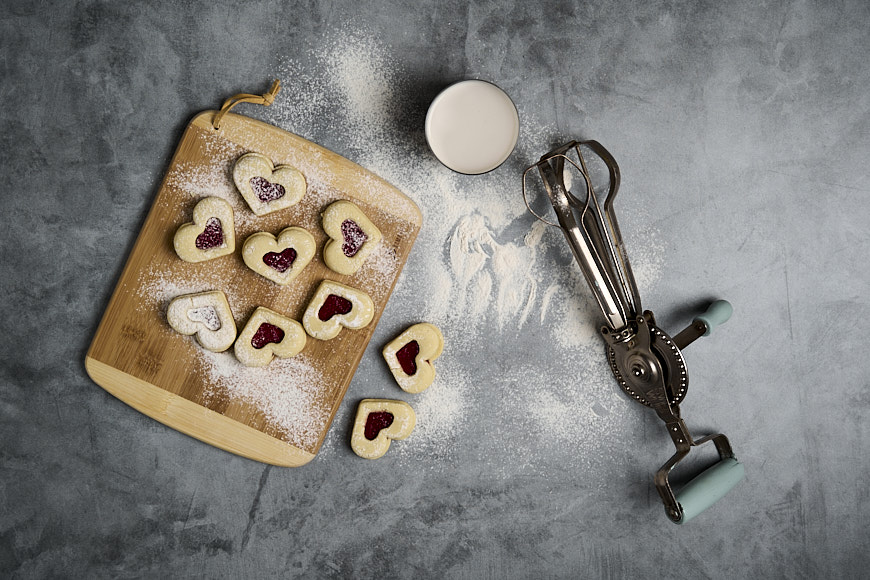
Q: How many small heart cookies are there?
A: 9